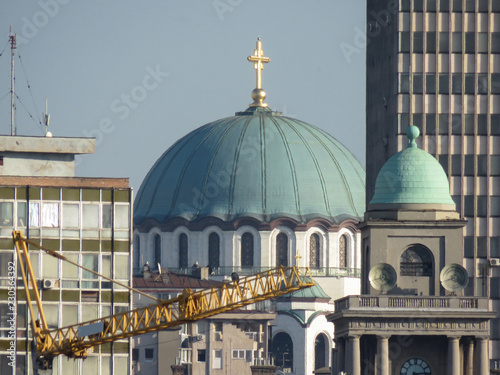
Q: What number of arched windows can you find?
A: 11